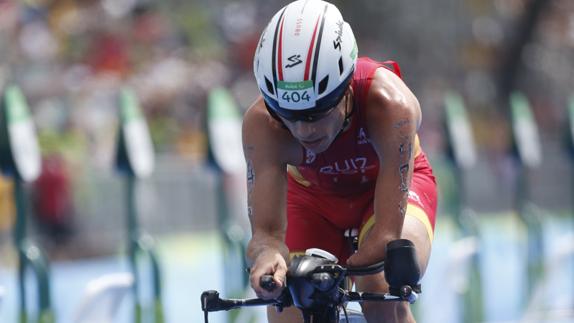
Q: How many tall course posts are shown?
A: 6